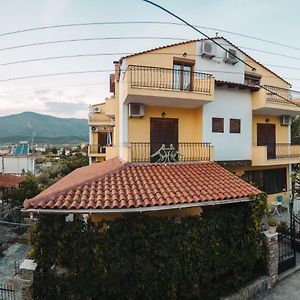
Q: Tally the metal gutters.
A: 1